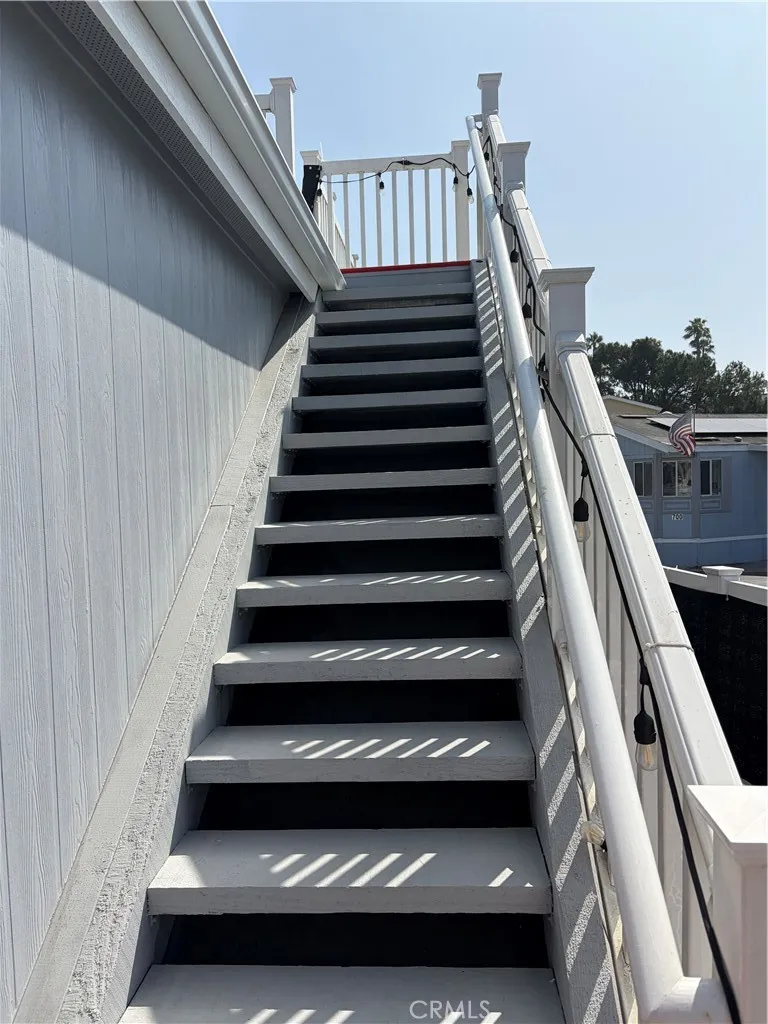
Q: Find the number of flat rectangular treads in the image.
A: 13